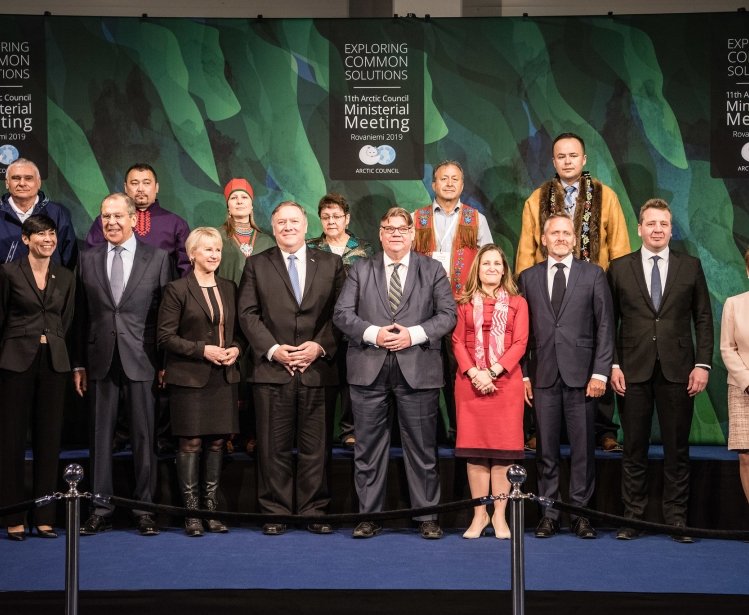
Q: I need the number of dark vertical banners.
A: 3